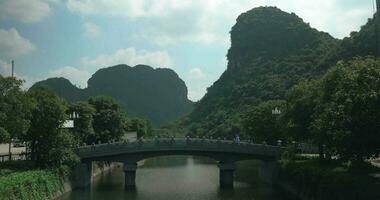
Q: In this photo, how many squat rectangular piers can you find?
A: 2